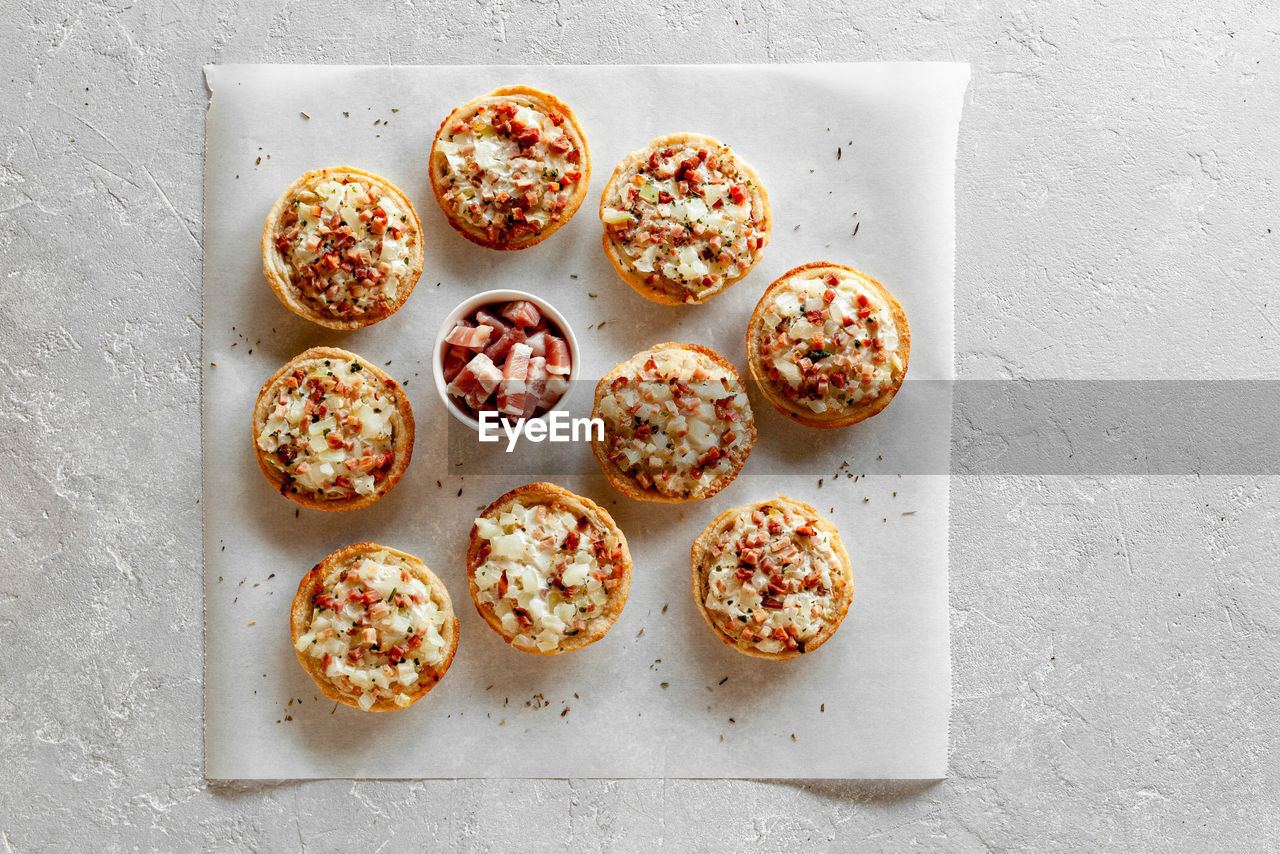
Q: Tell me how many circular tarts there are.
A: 9